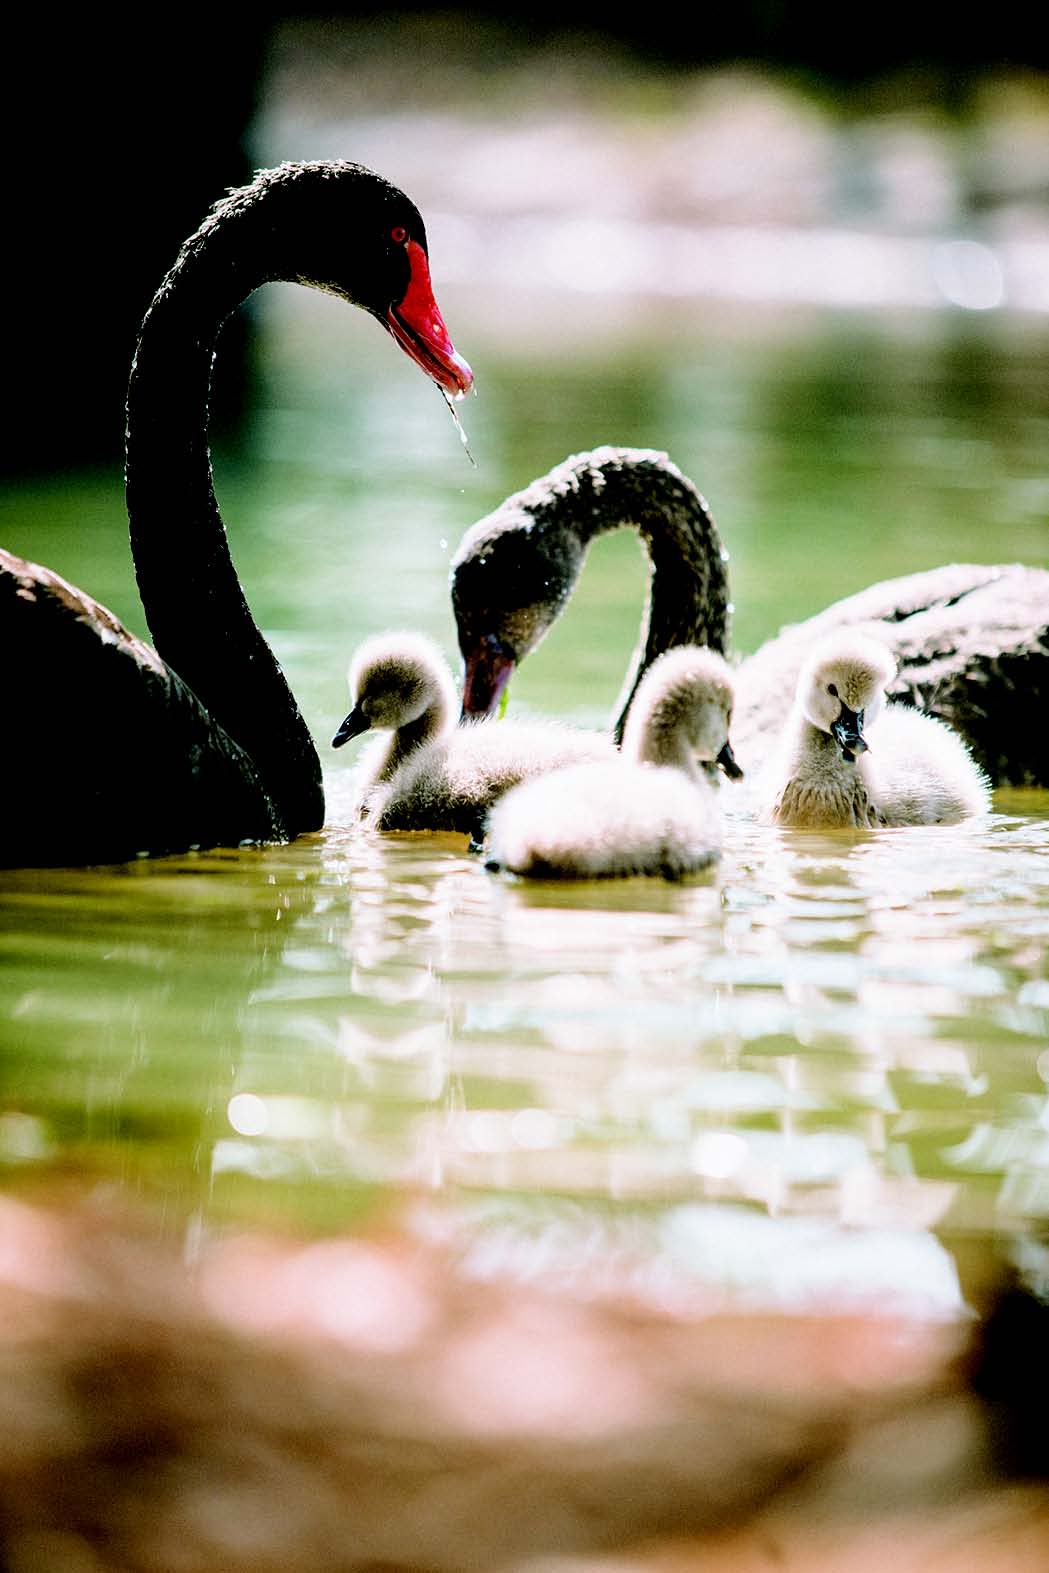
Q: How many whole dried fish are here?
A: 0